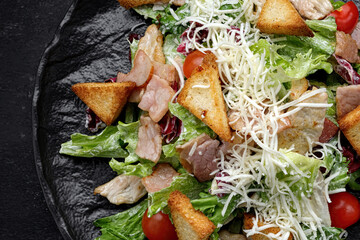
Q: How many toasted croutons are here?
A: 7